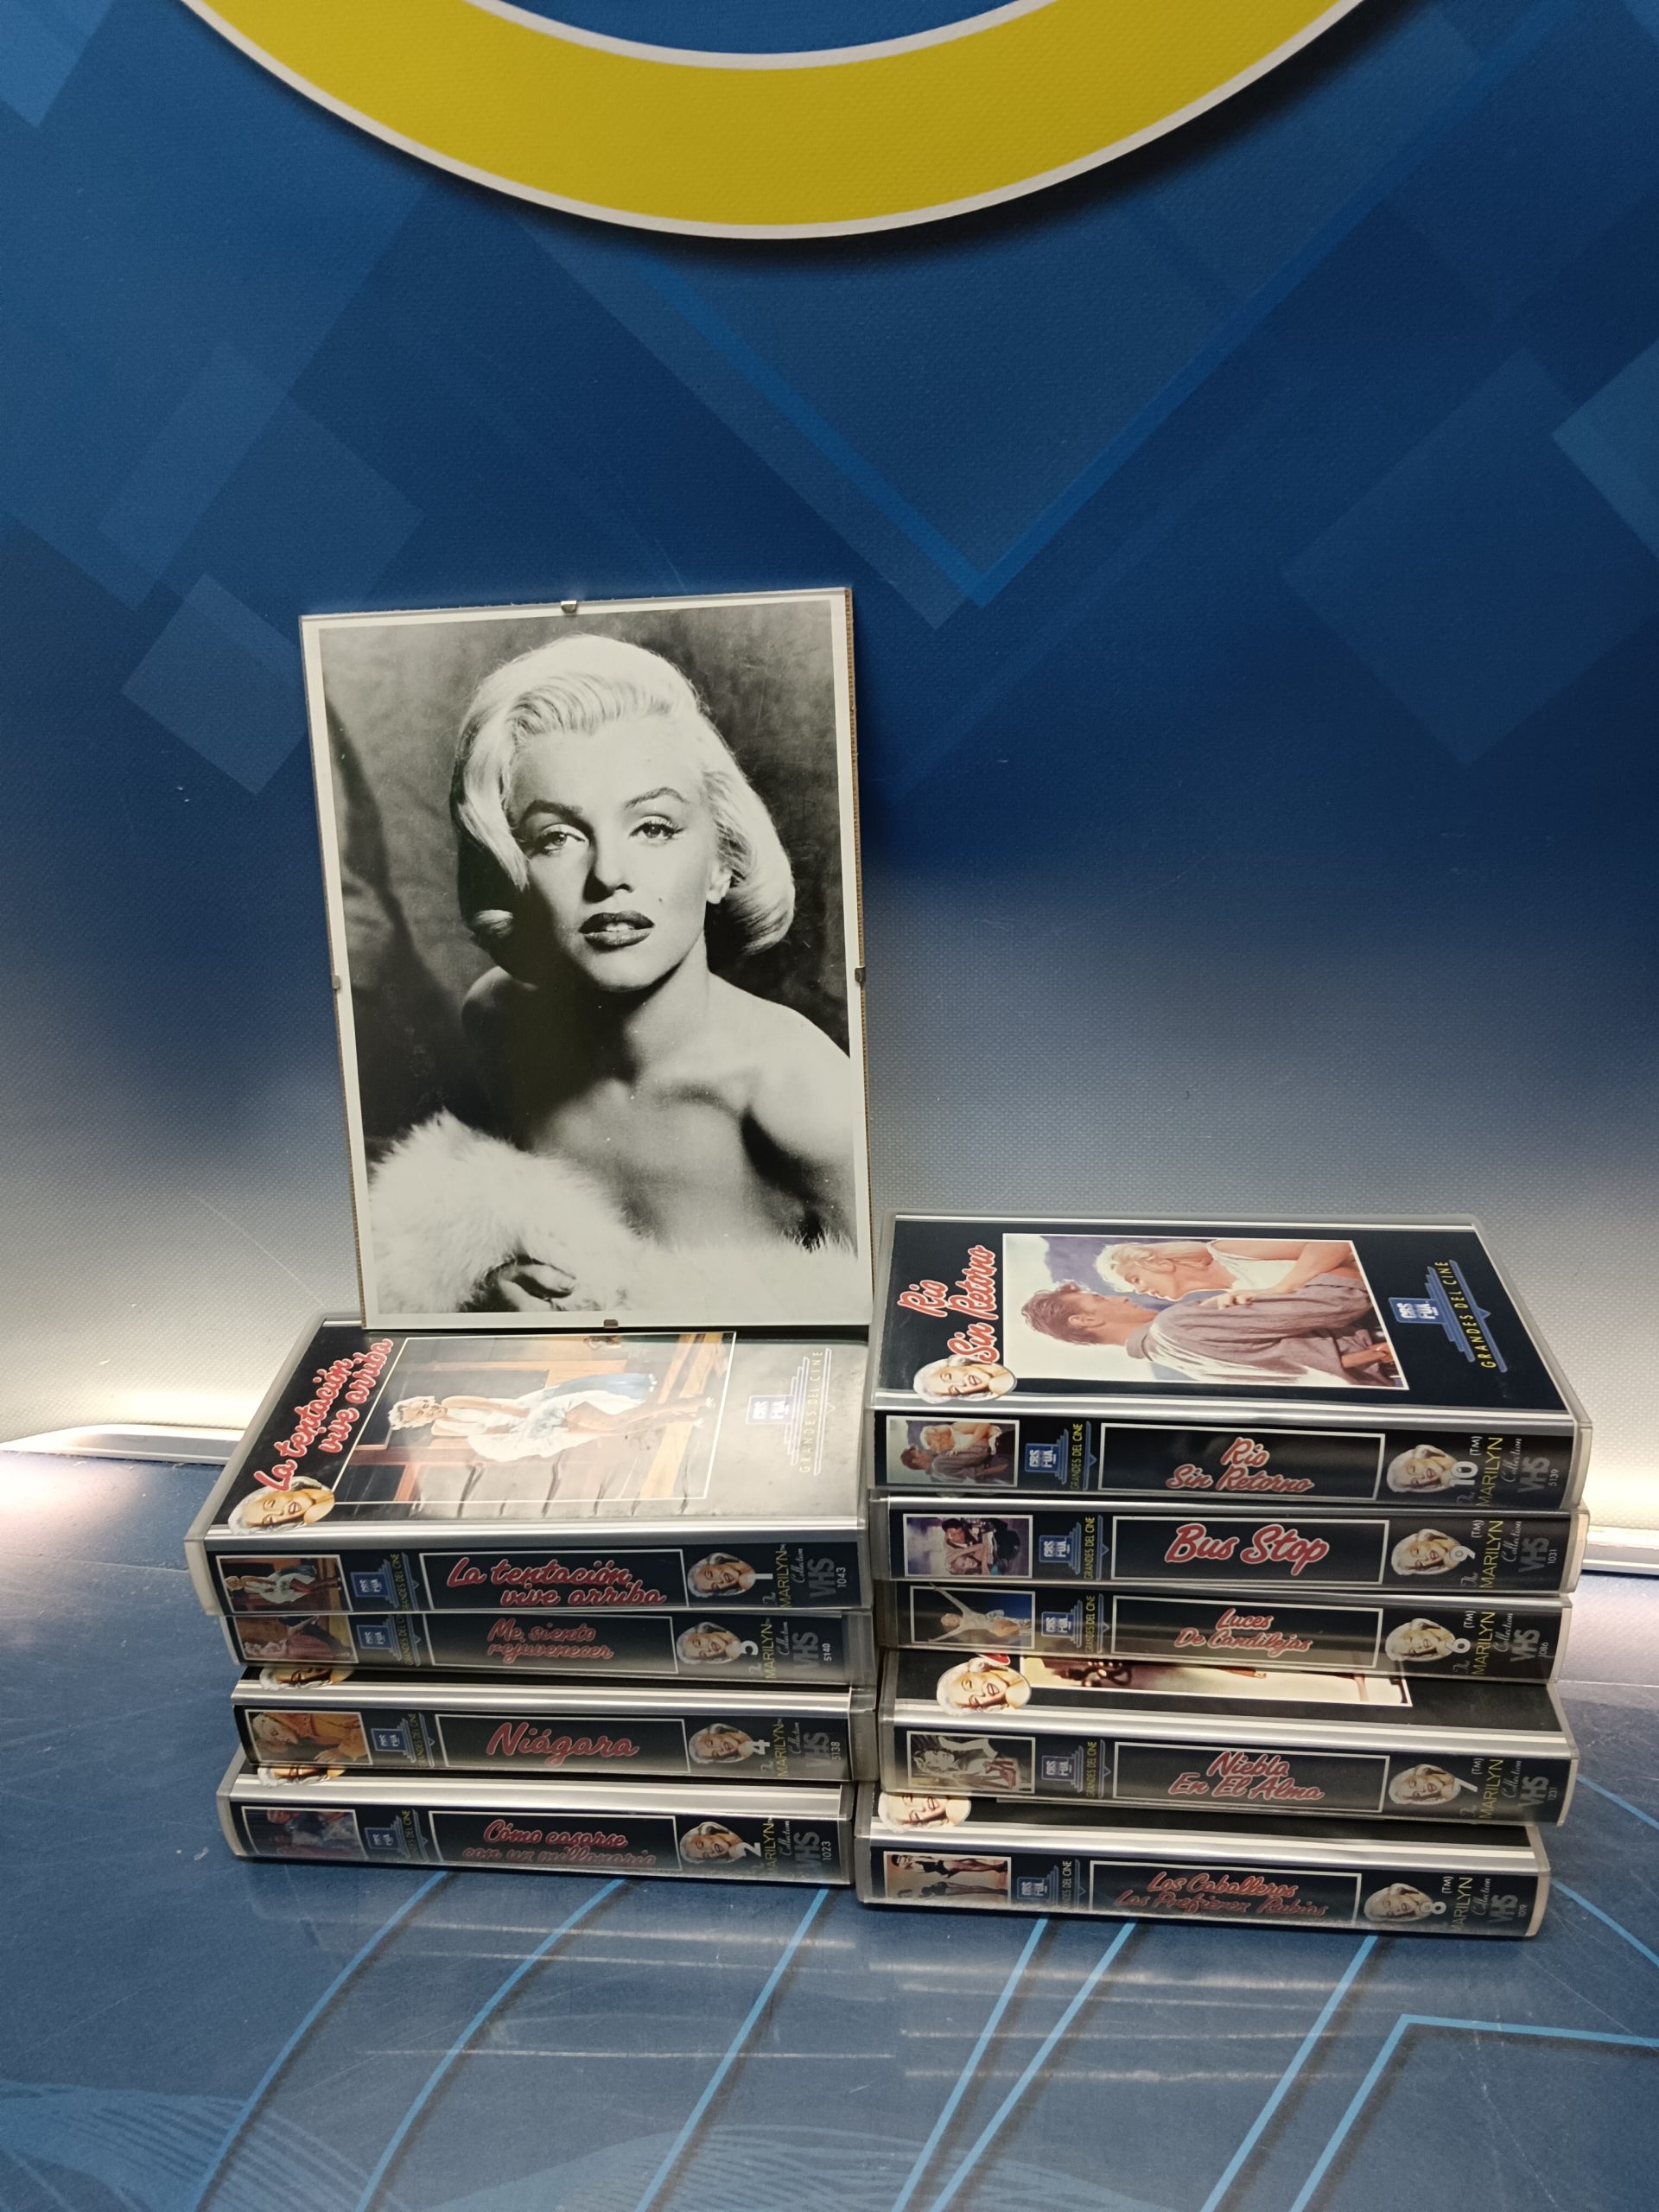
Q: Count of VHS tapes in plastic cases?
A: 9